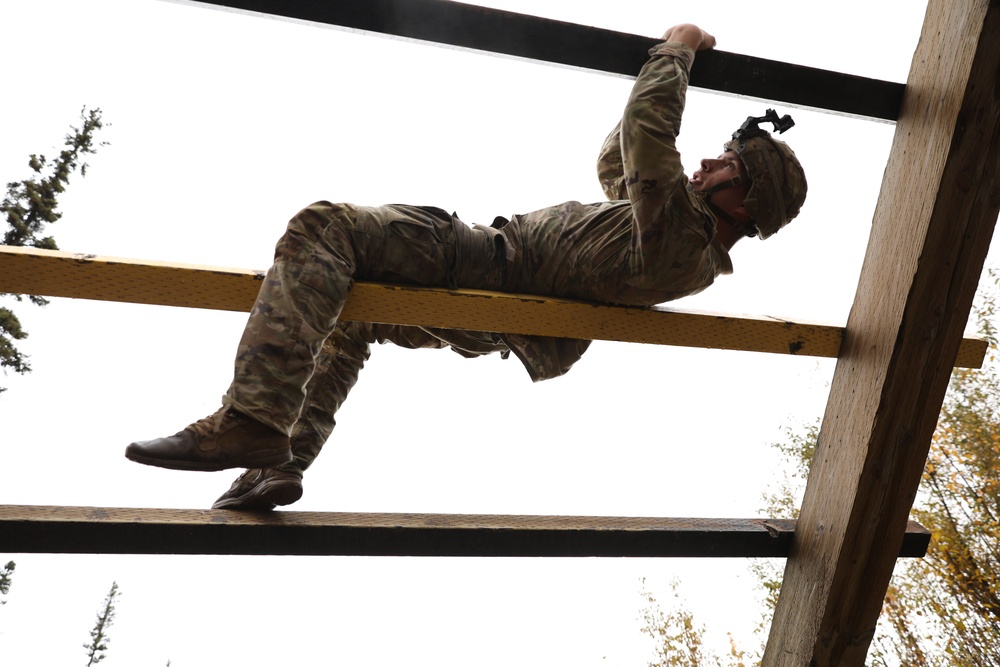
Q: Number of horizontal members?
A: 3